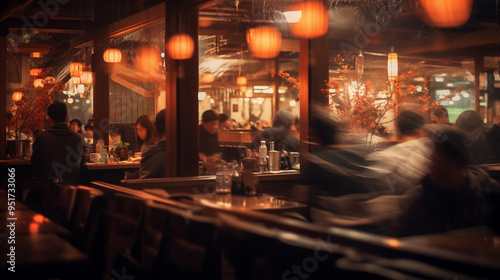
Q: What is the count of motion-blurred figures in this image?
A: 3